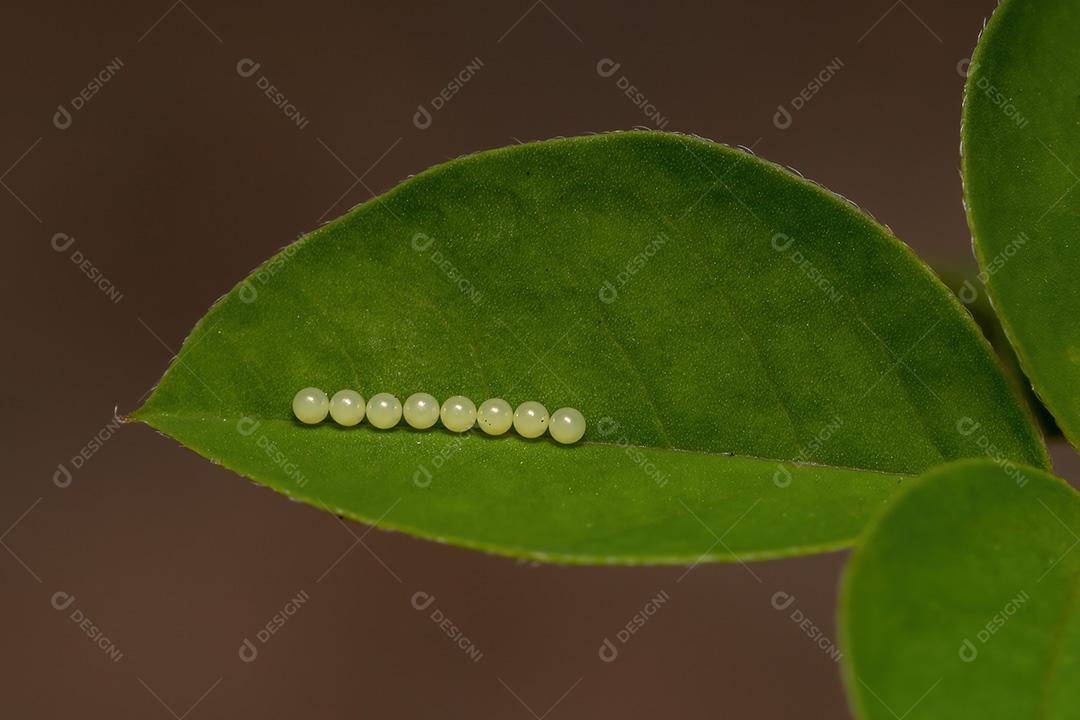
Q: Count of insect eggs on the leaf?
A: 8